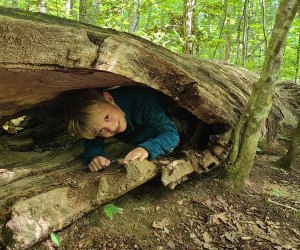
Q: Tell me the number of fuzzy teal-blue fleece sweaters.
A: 1